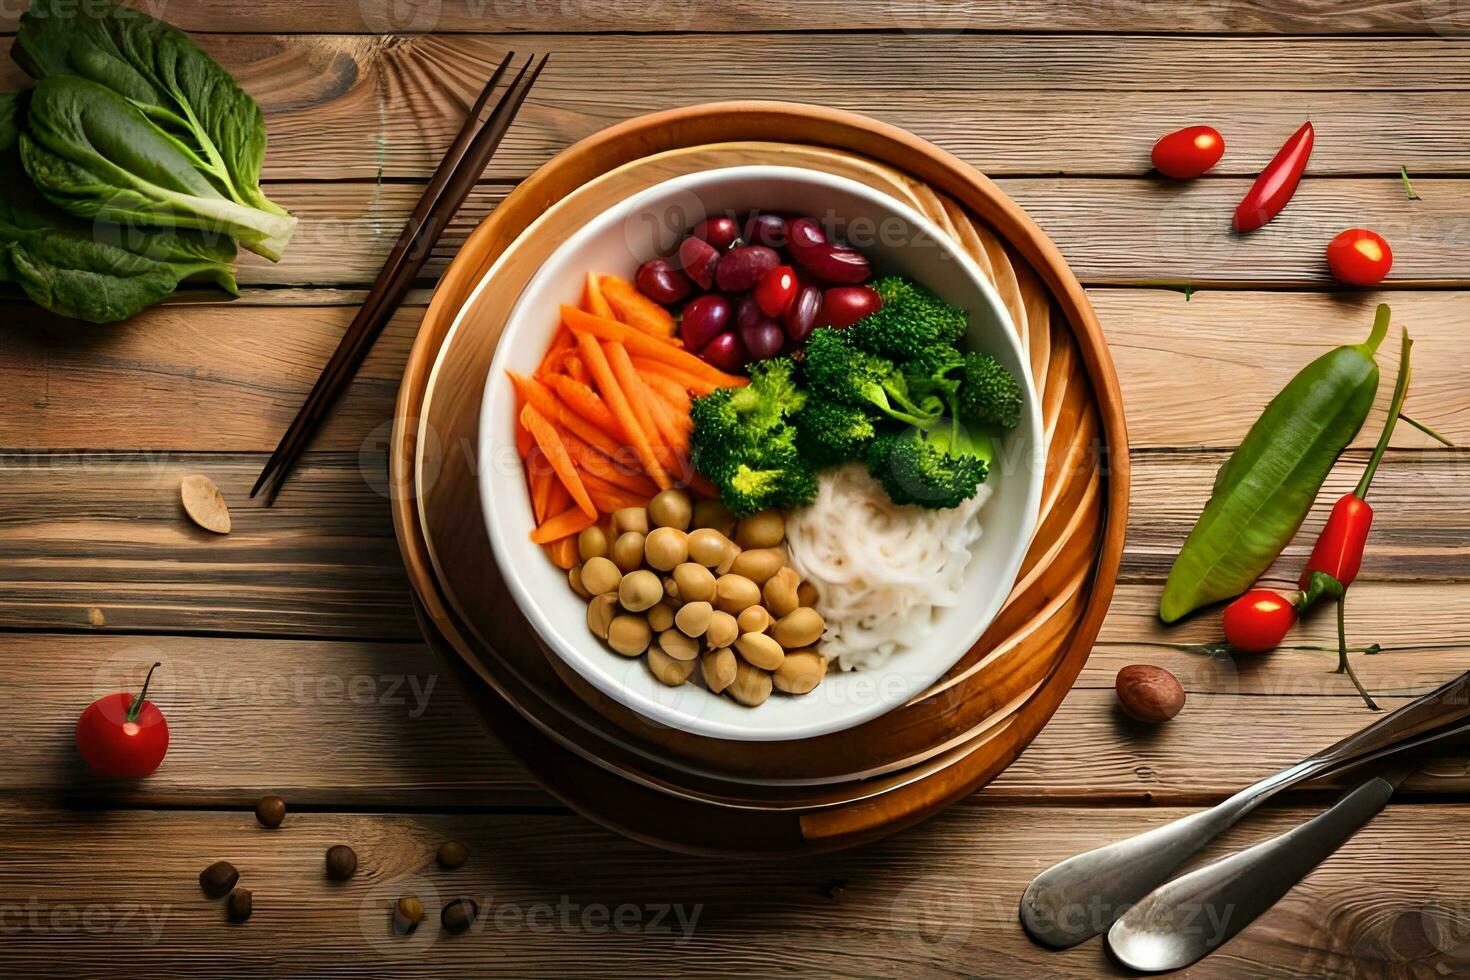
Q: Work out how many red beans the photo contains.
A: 14